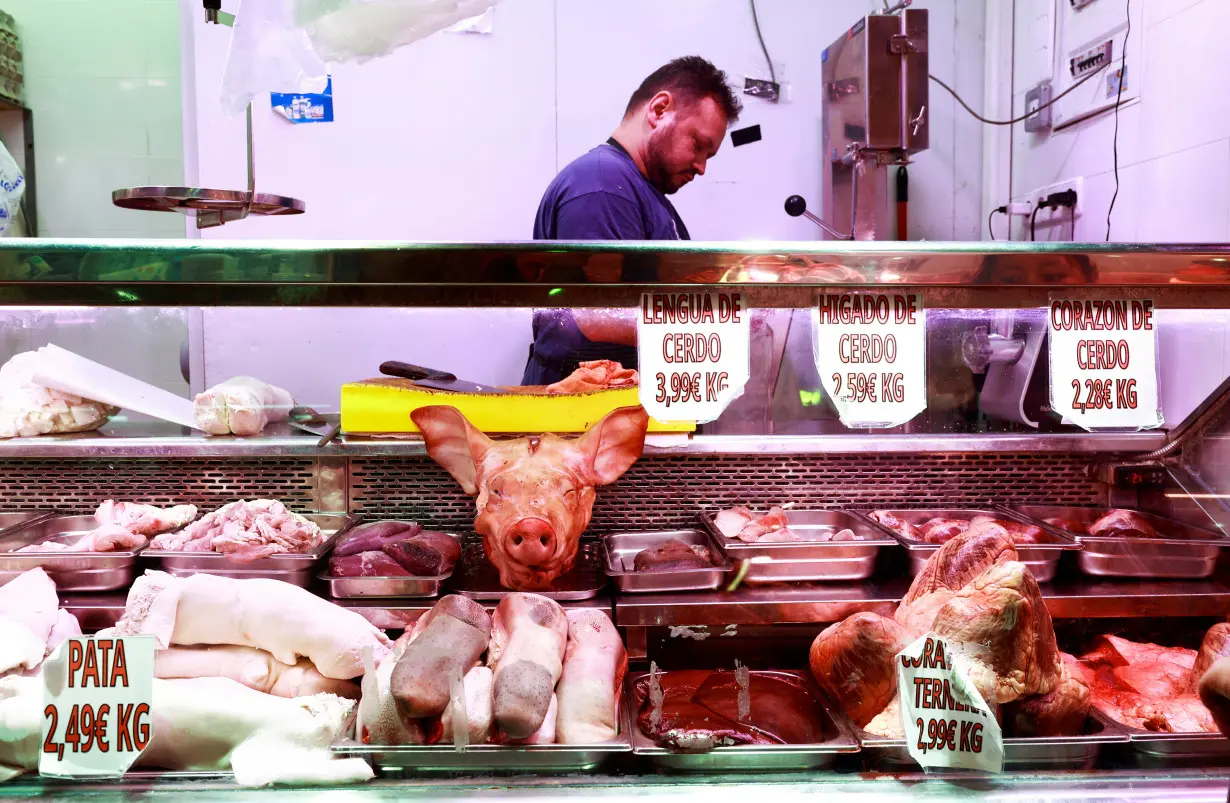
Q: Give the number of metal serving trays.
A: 13